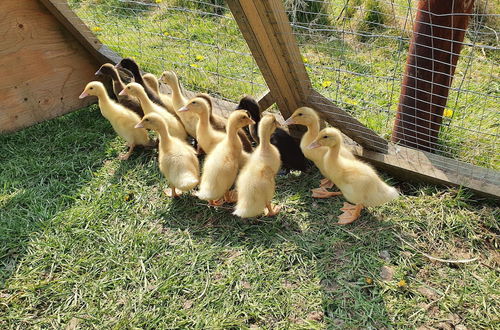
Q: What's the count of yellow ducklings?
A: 10